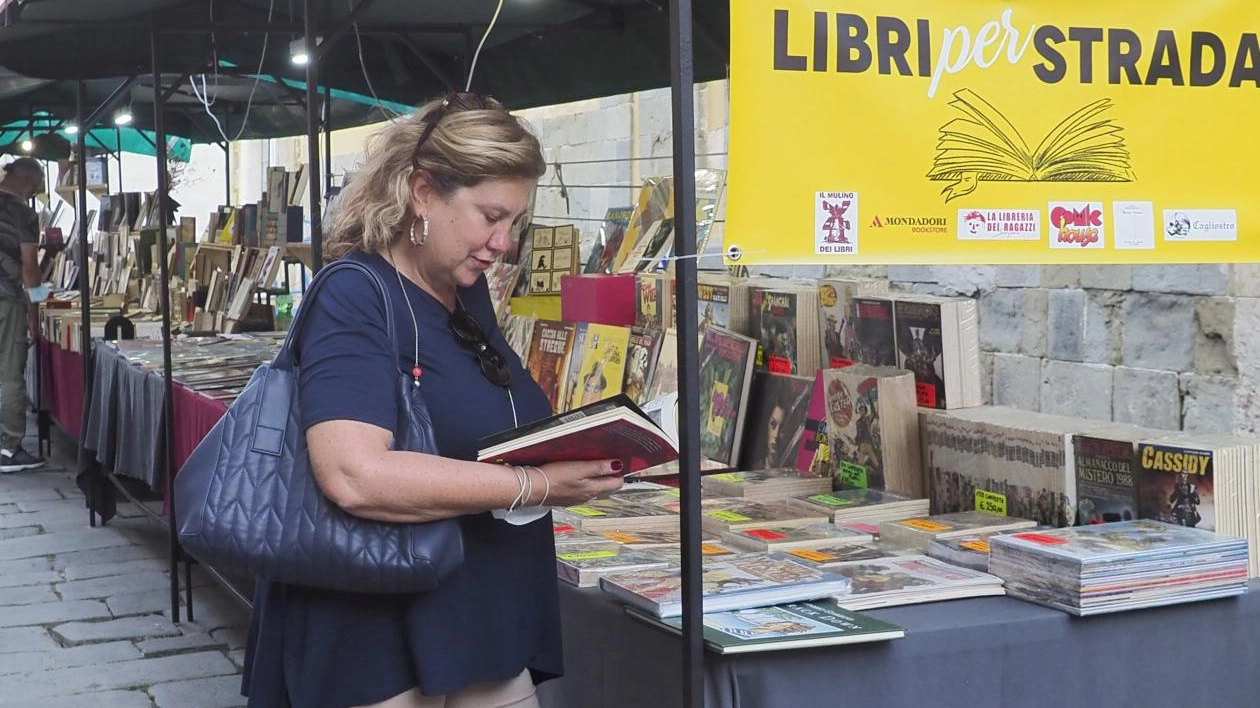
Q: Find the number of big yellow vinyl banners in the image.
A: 1